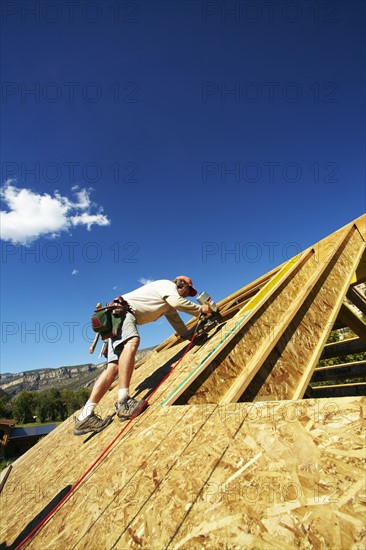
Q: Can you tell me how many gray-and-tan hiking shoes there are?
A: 2